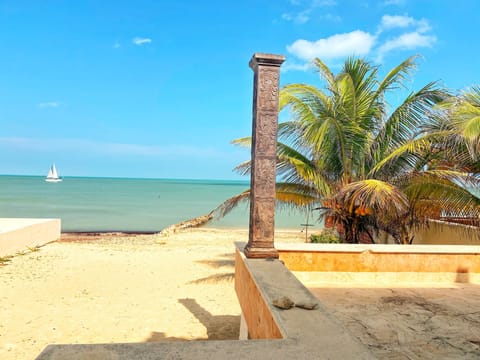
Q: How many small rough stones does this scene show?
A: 2